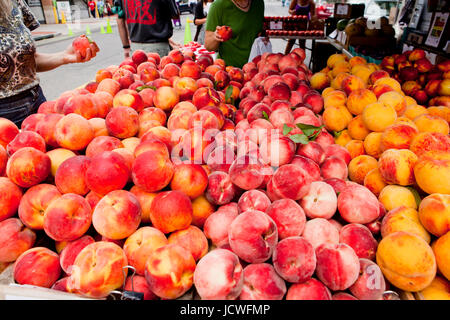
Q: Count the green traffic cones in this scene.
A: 5